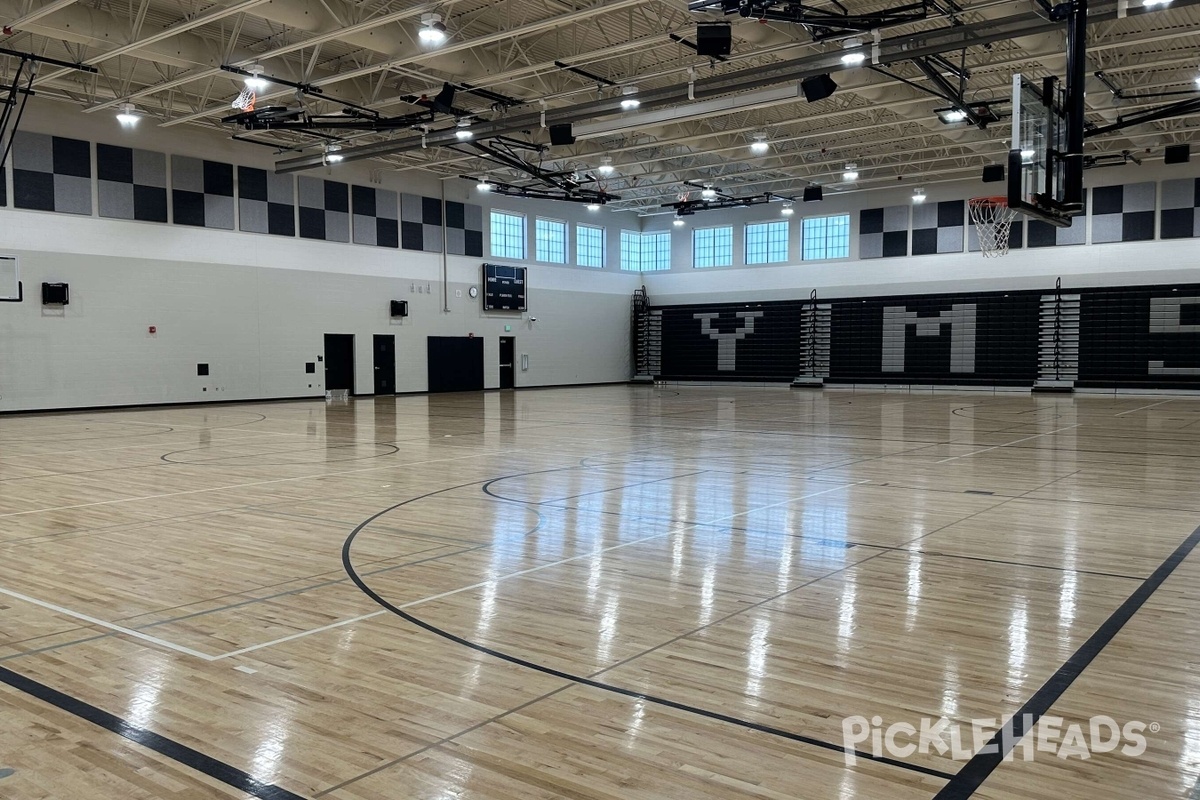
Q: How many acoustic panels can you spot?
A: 15